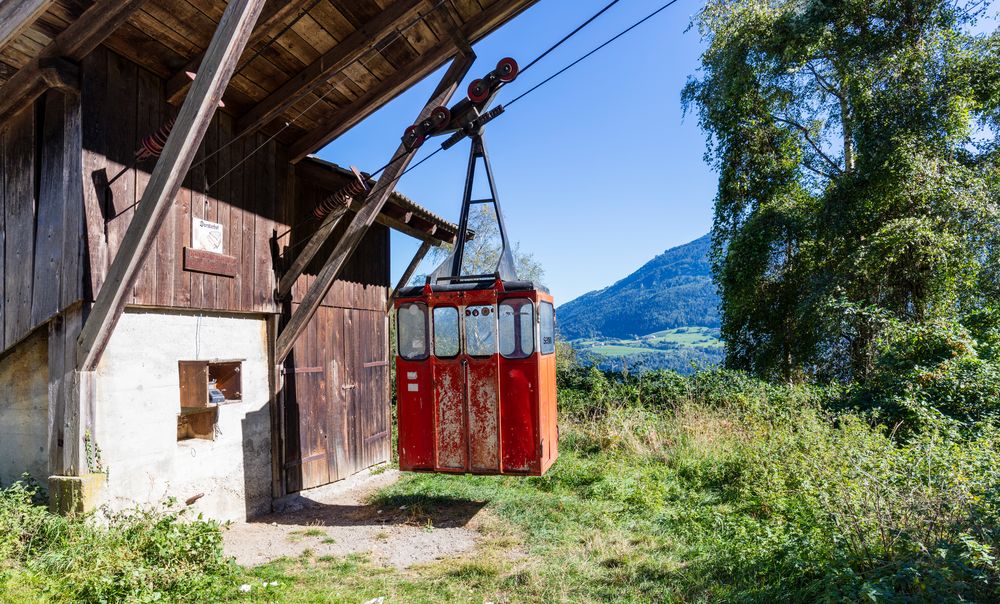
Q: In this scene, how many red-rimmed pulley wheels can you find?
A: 4